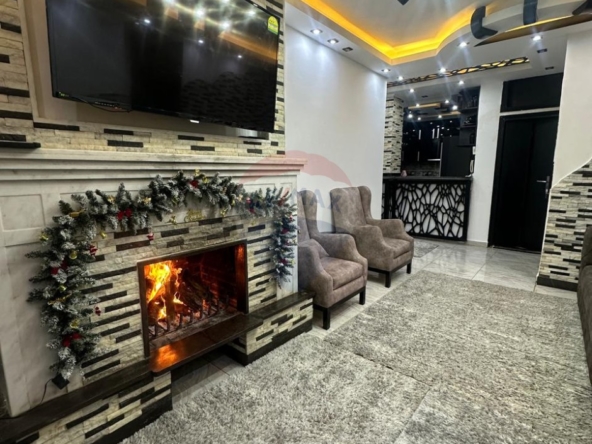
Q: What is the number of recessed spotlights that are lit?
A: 15